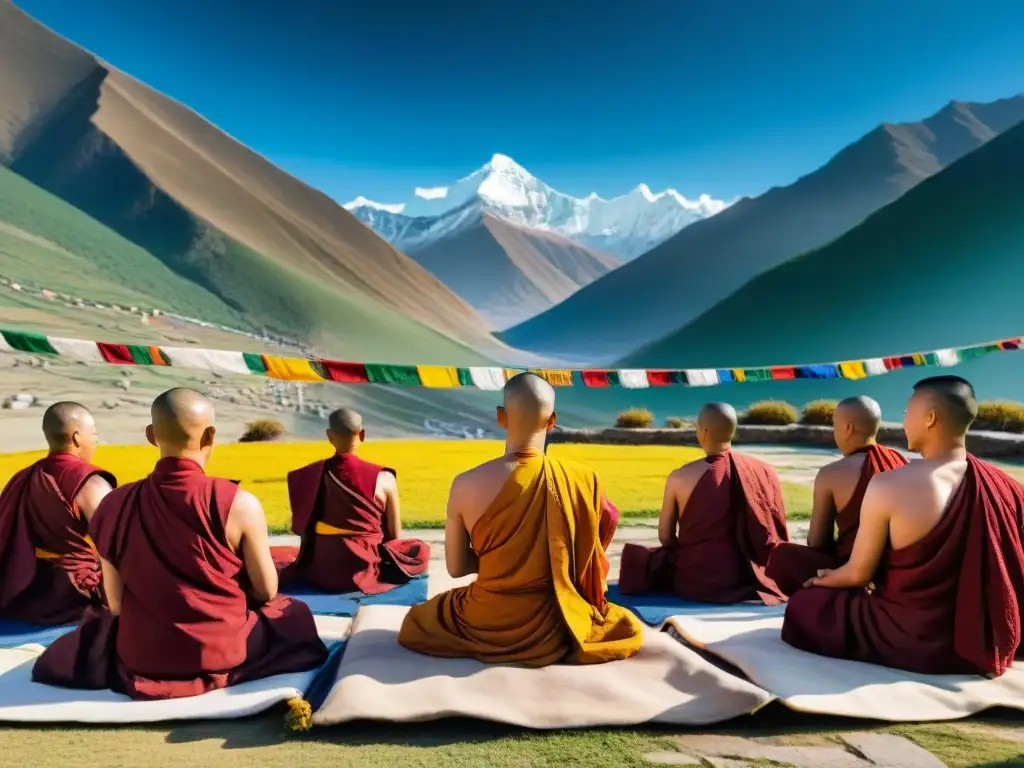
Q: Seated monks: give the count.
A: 7